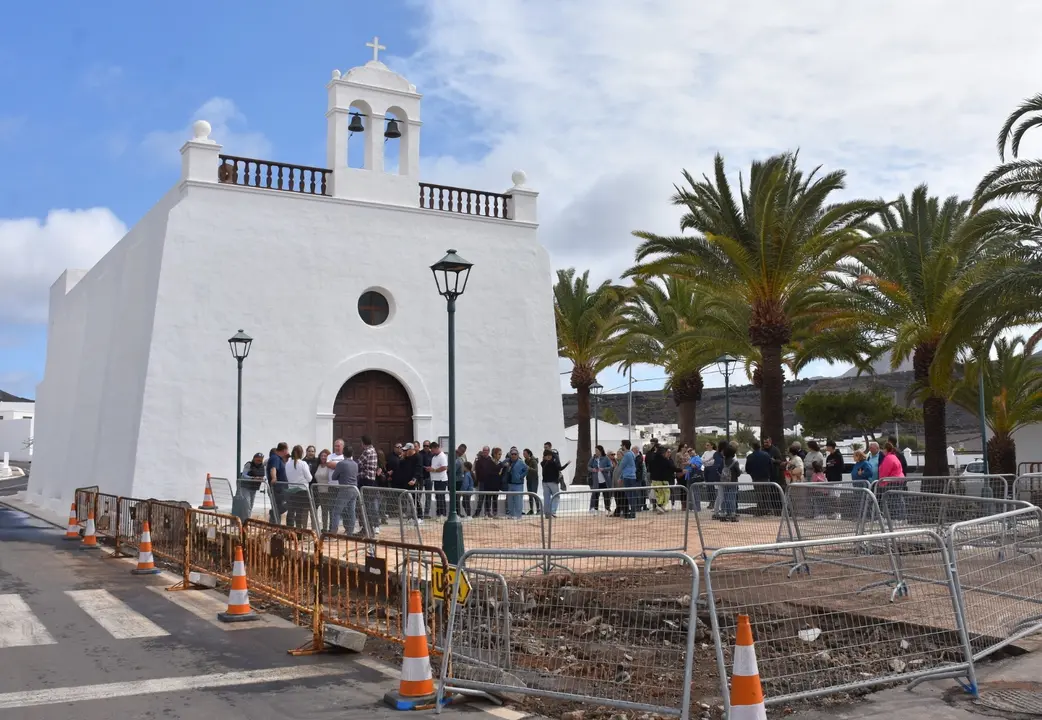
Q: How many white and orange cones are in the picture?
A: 7